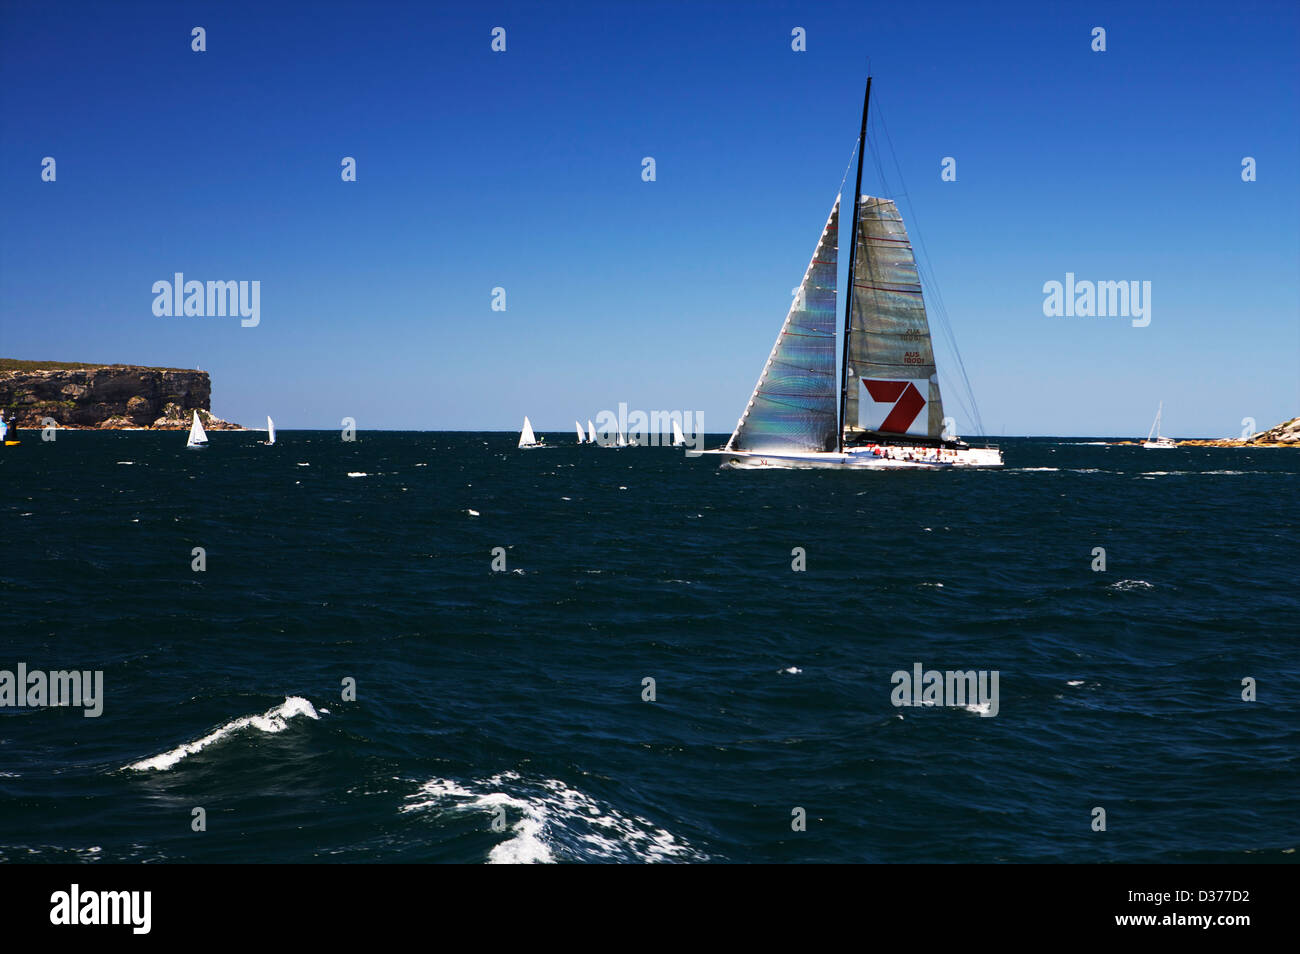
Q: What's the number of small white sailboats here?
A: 8